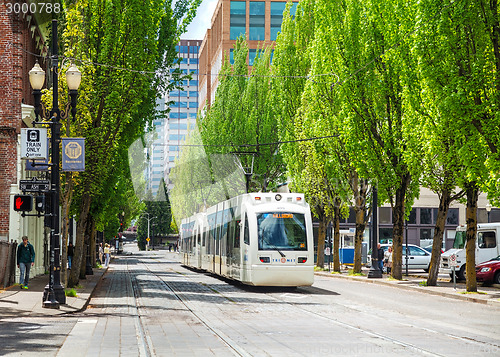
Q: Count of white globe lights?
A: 2